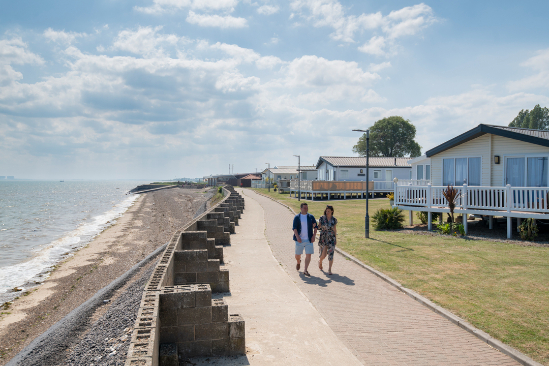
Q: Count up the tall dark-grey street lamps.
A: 3